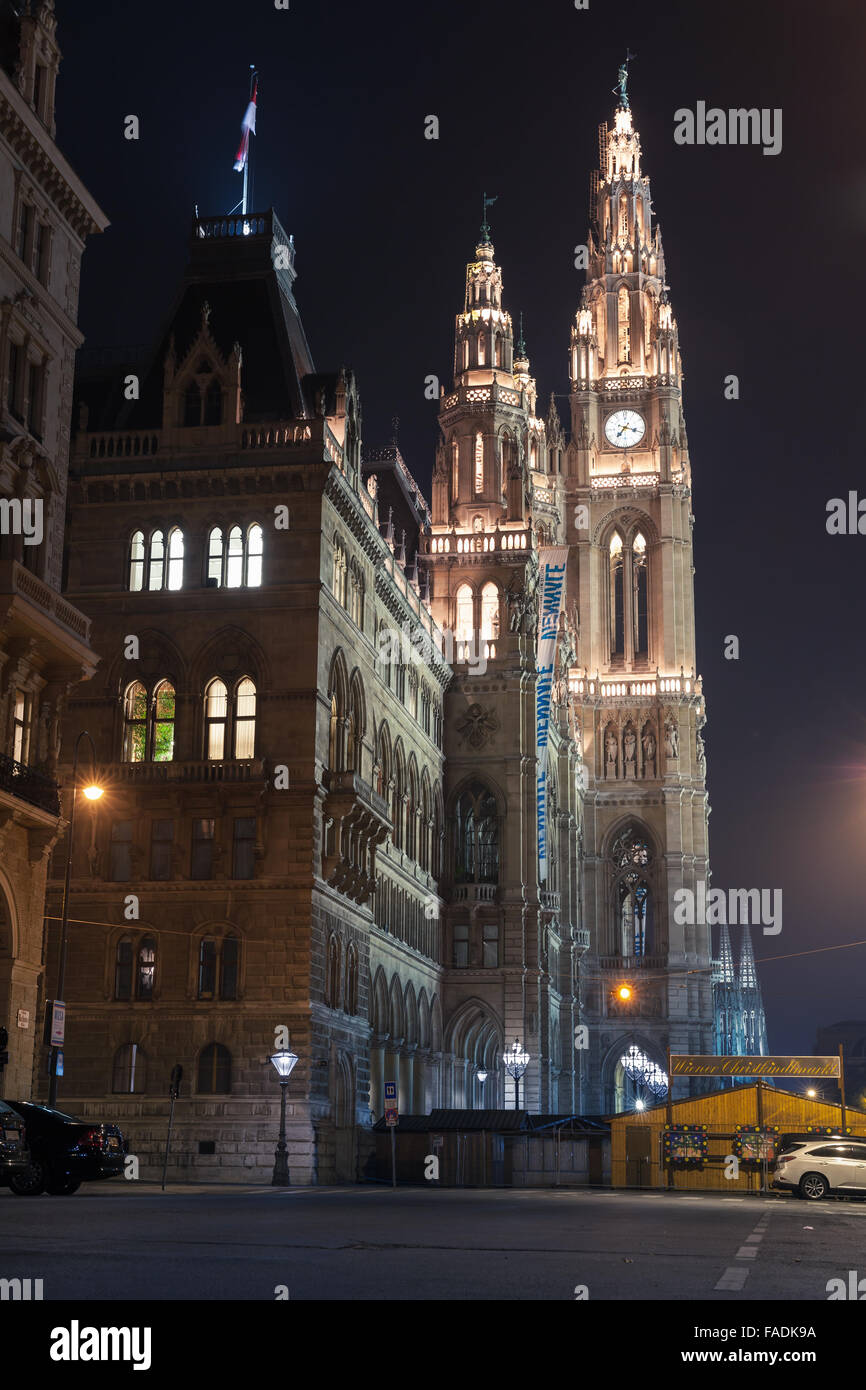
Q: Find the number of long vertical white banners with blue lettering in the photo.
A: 1